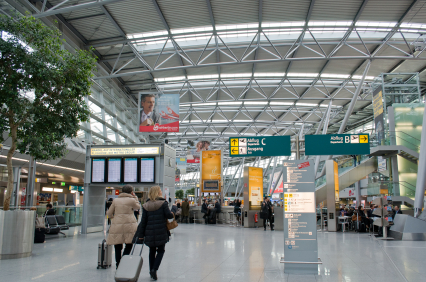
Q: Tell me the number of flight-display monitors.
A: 4